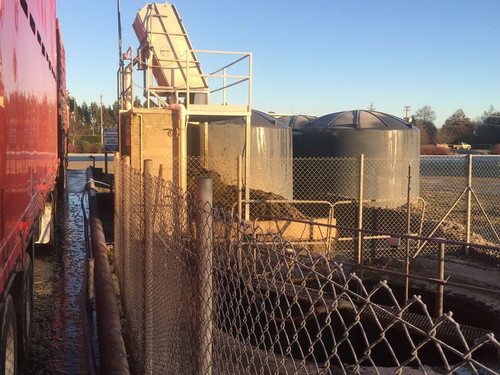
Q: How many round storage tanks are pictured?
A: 3